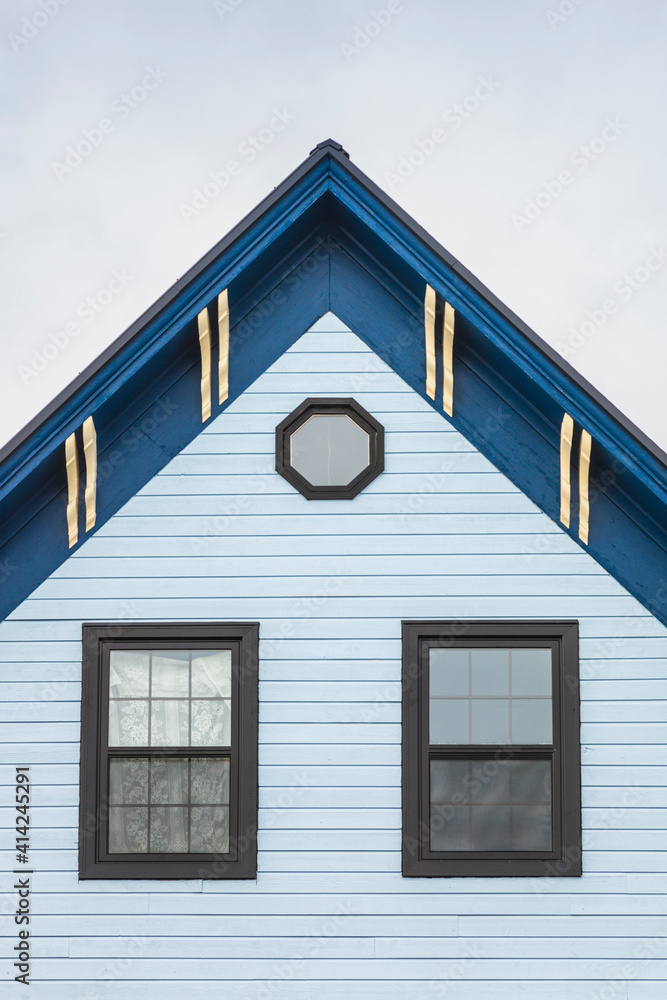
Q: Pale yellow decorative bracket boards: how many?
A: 8